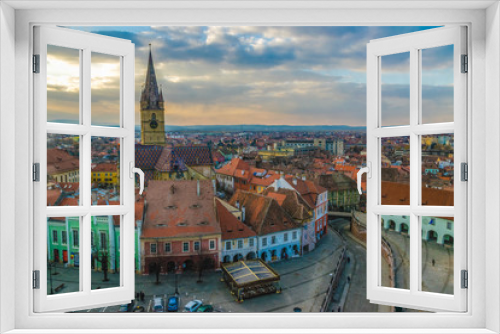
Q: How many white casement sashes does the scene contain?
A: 2